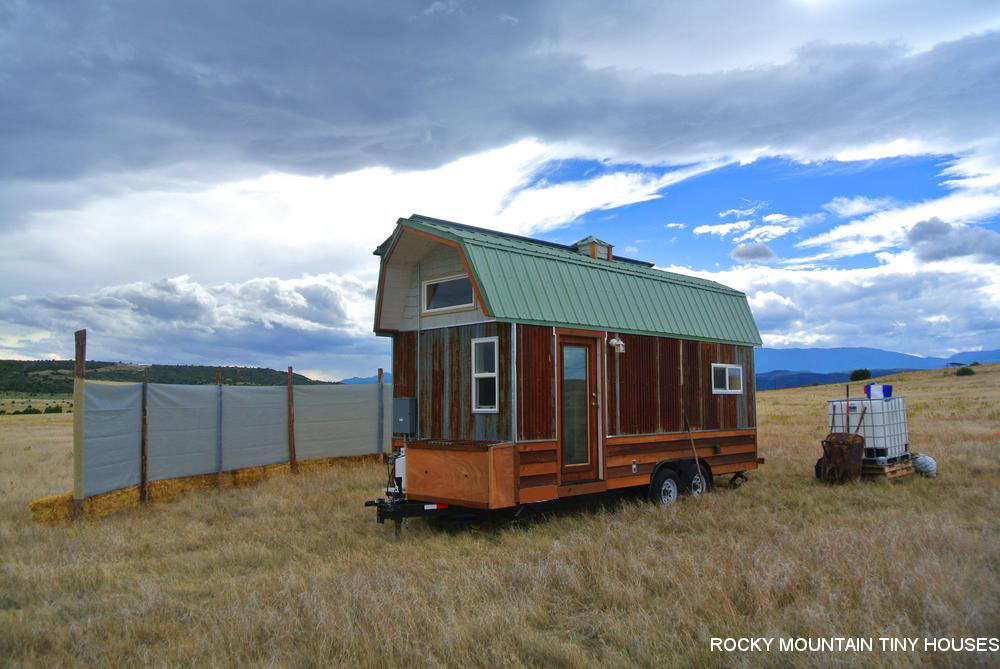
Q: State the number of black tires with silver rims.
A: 2